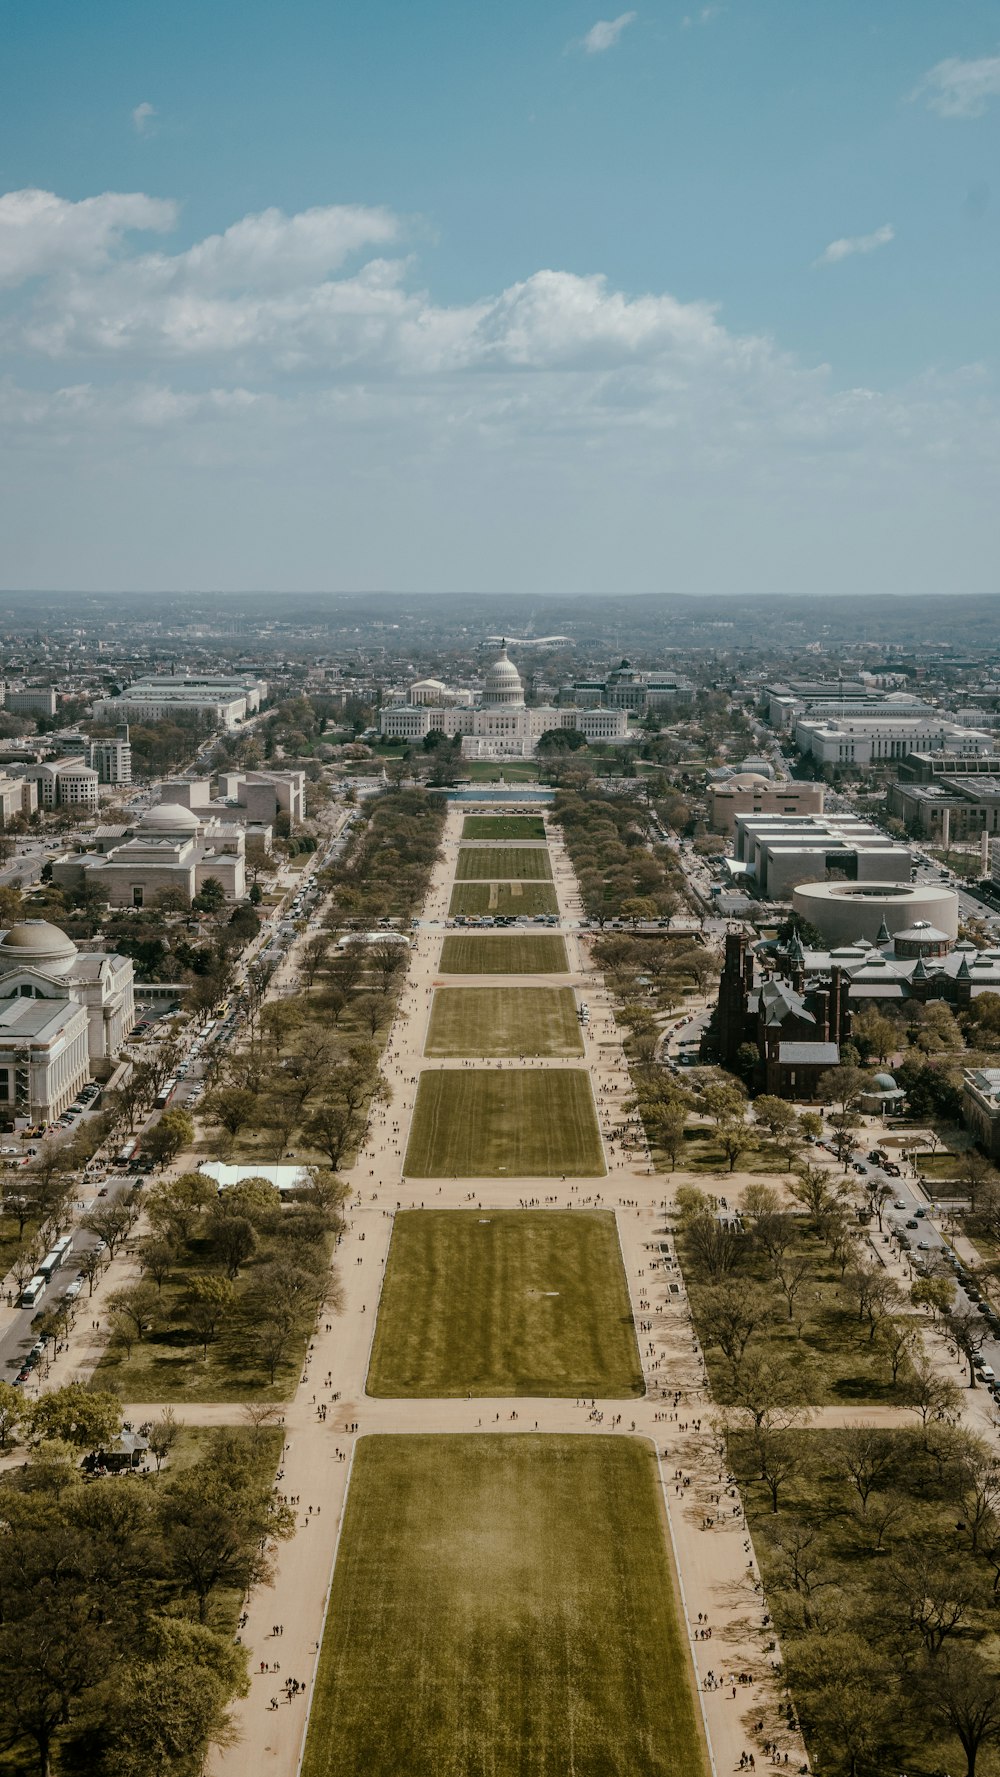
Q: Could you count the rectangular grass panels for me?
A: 8